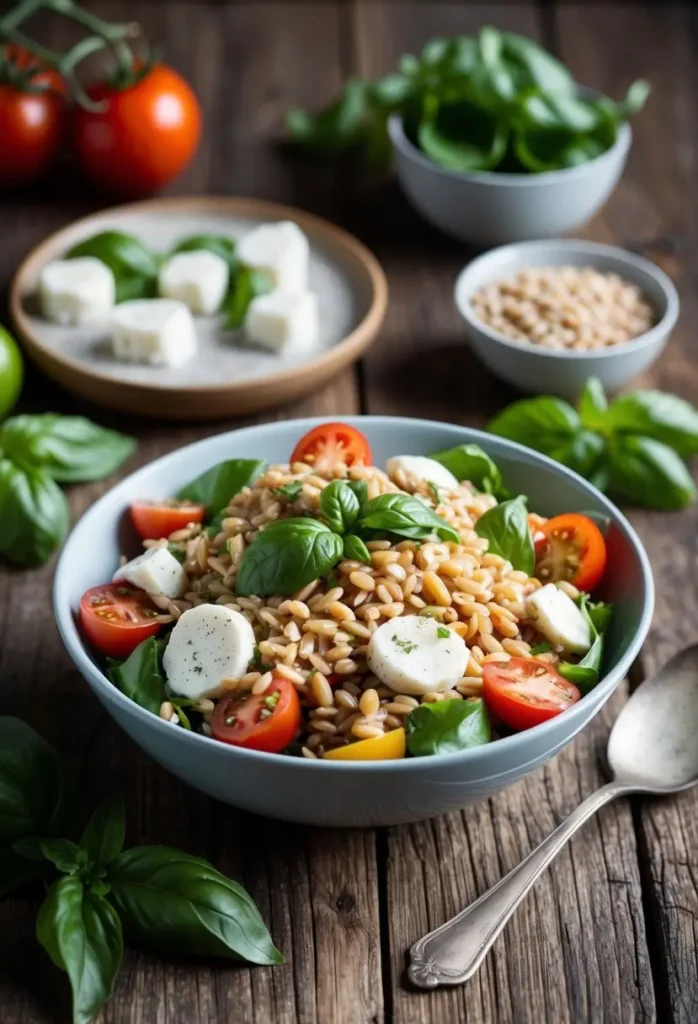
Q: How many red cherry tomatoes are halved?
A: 6